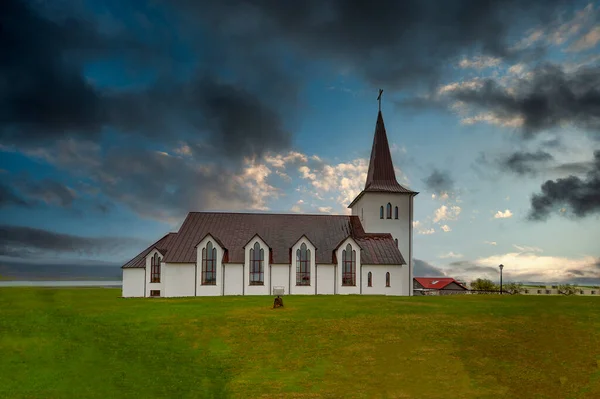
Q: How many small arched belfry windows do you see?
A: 3